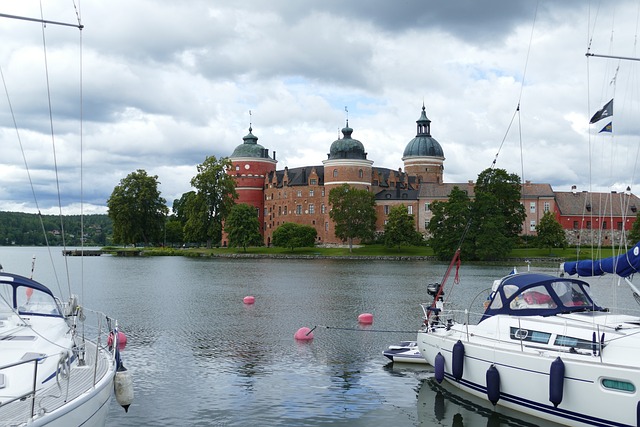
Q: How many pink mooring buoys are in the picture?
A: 4